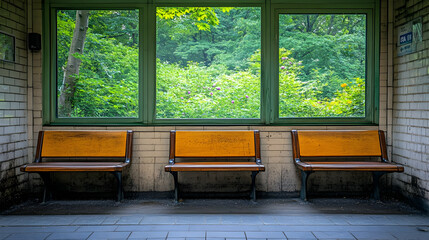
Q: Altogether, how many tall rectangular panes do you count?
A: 3